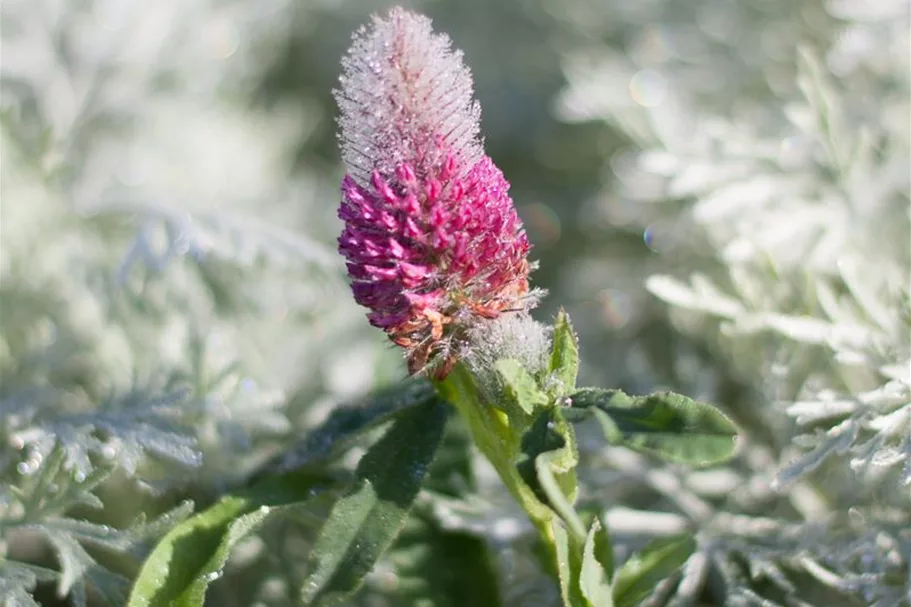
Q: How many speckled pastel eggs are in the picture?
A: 0